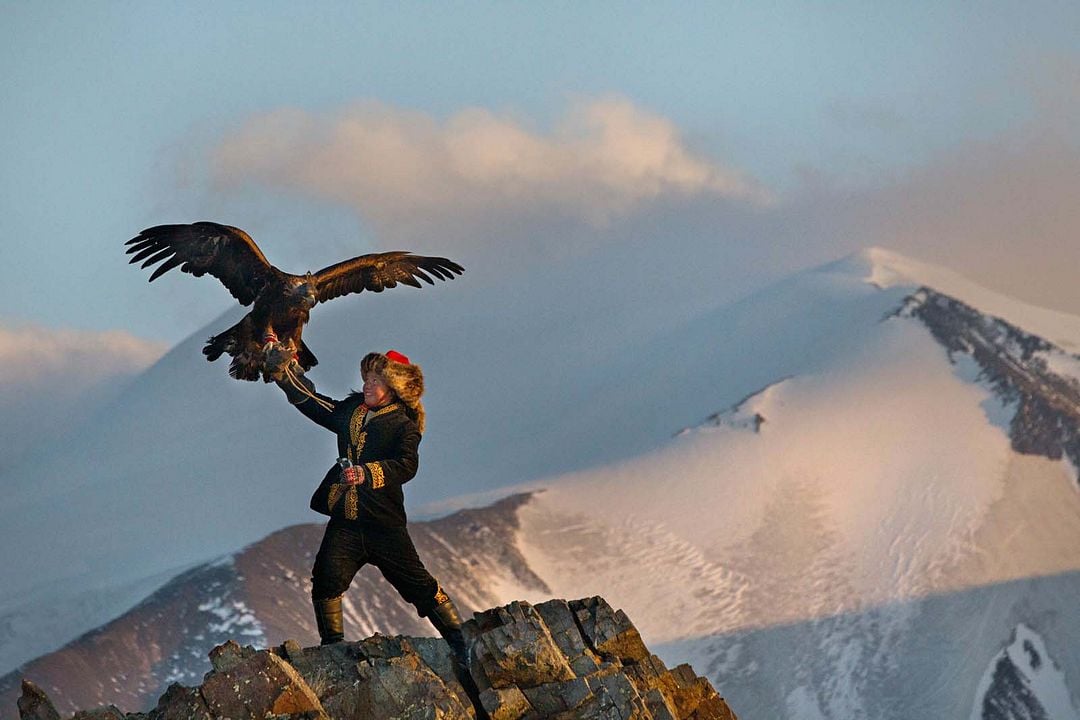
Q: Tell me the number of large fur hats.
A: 1